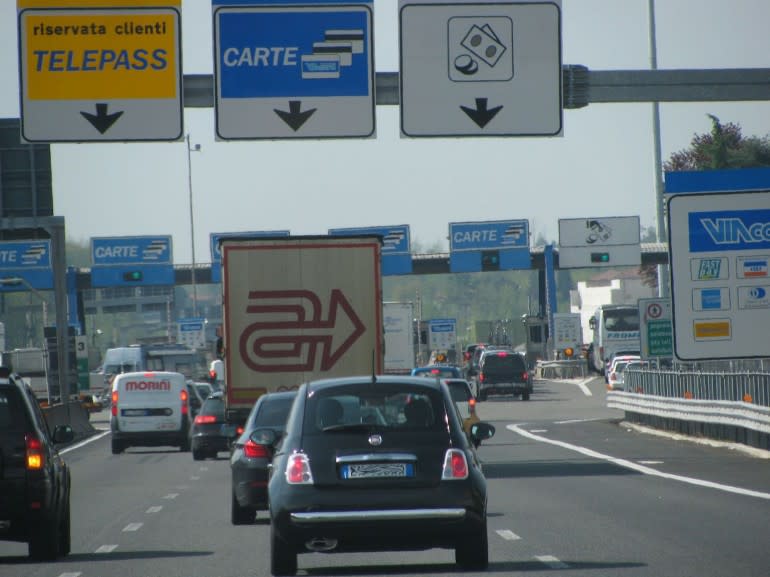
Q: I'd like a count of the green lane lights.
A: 3